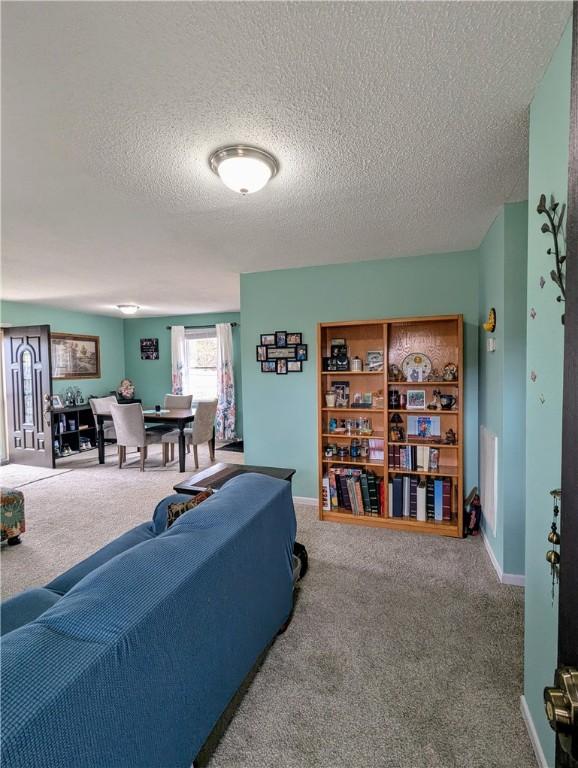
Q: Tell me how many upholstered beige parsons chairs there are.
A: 4